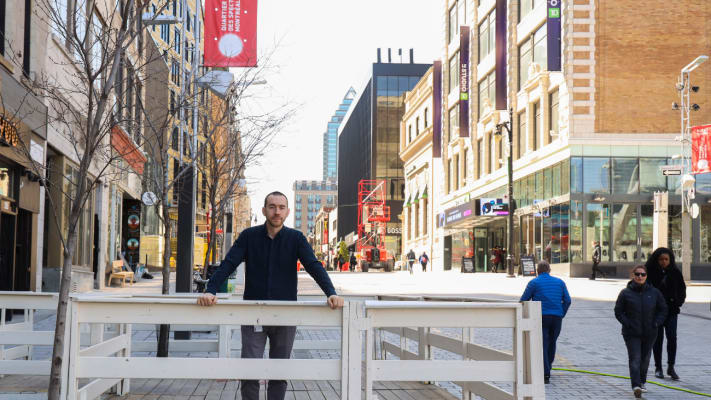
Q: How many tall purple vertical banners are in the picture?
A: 4